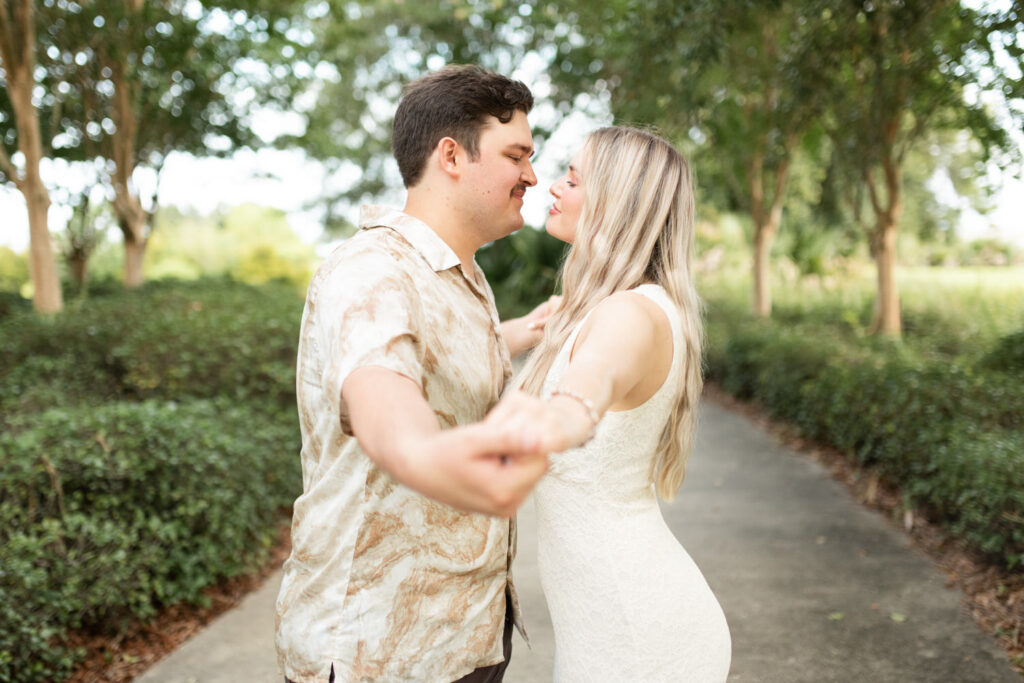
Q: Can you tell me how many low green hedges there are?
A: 2